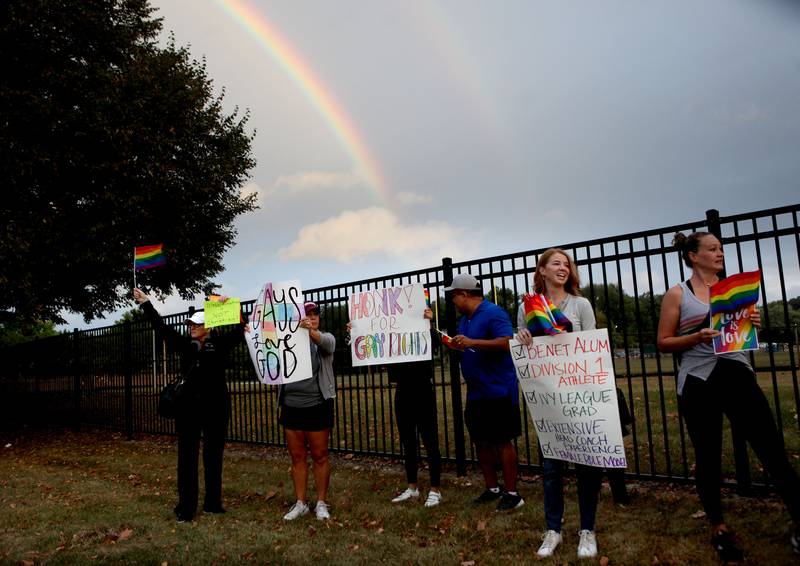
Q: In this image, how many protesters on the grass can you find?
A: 6